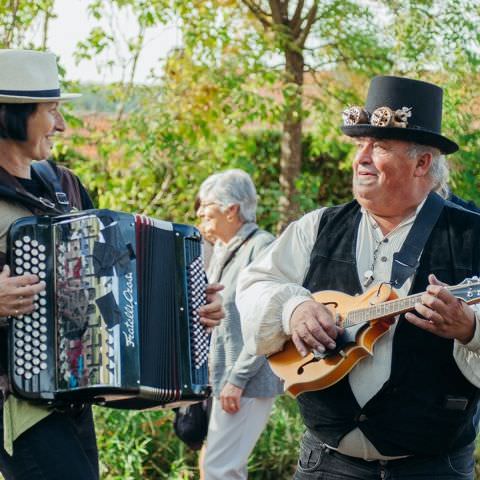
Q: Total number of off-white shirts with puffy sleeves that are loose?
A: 1